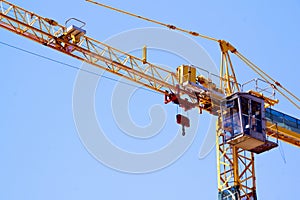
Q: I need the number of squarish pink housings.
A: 0